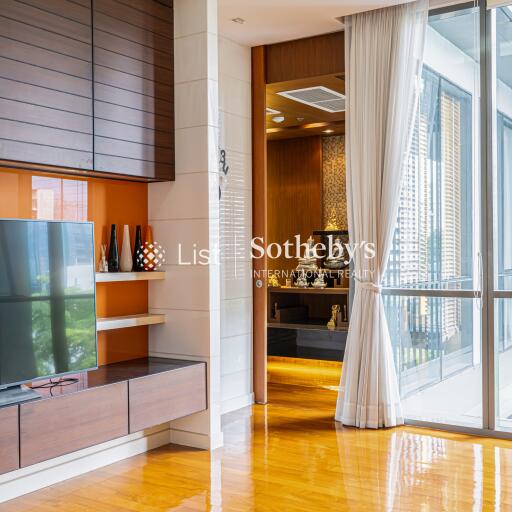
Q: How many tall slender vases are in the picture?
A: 4